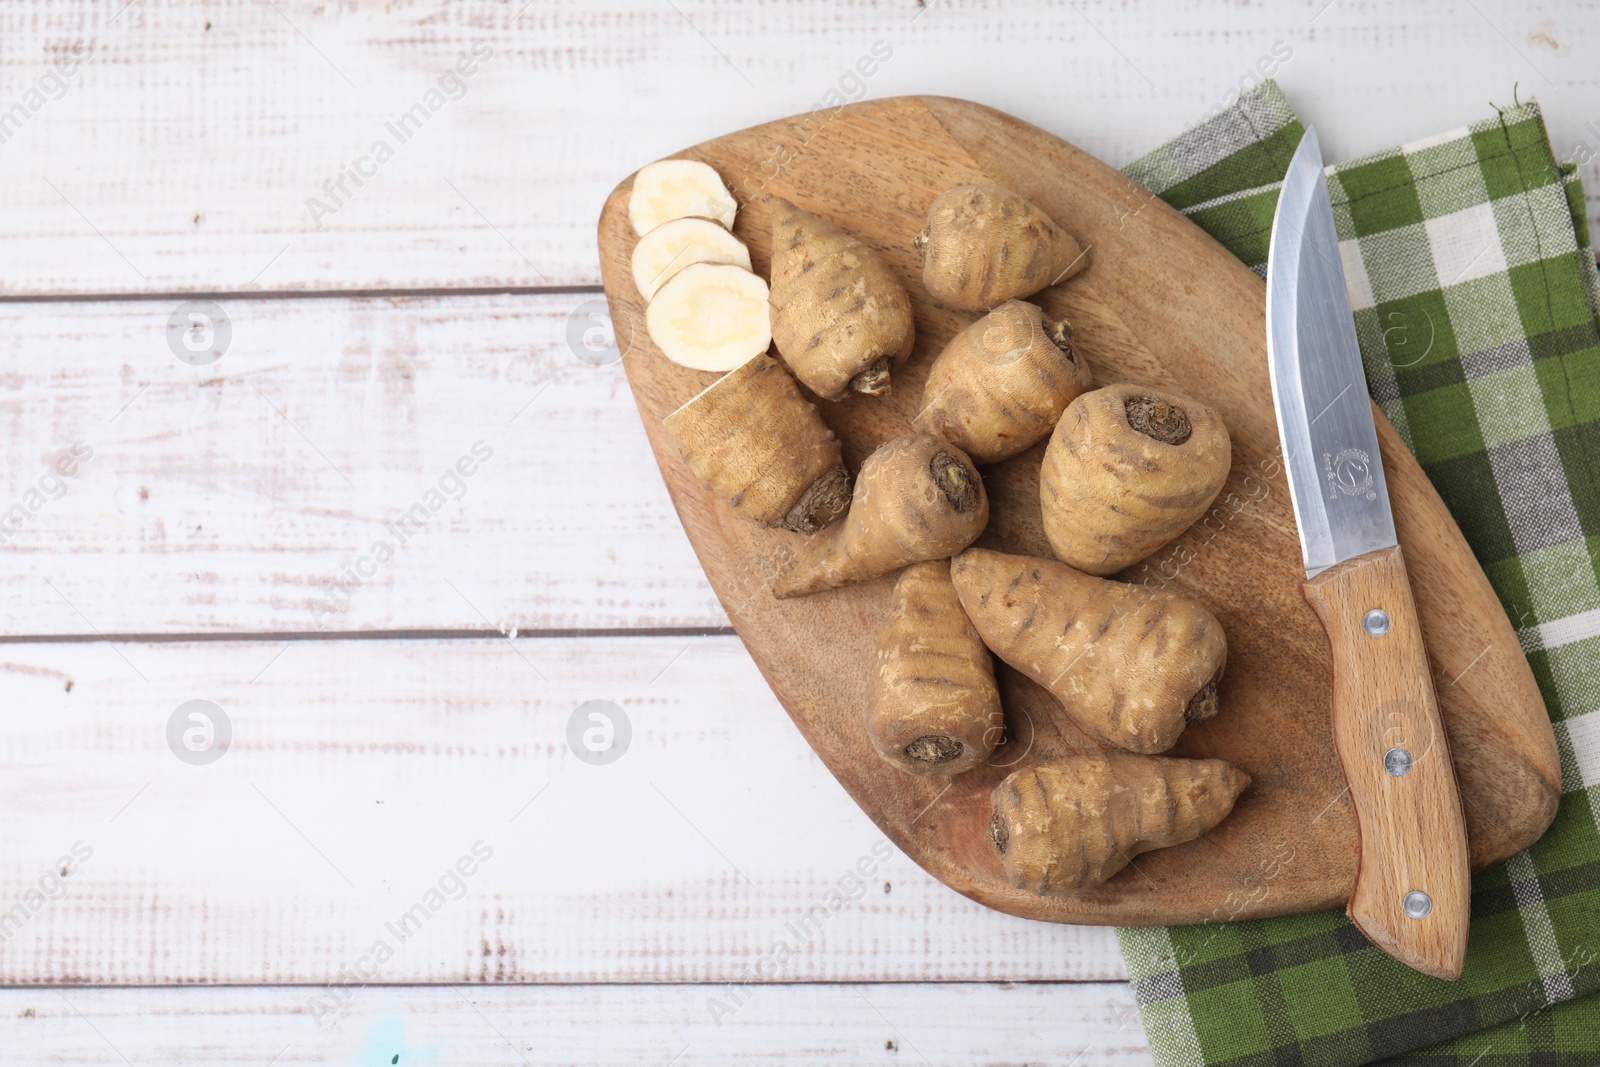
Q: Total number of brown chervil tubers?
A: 9